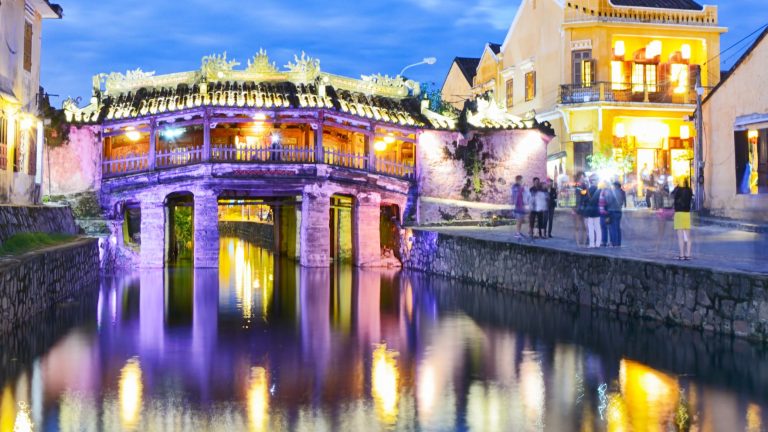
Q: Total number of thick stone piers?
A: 4